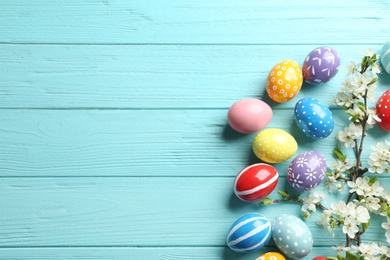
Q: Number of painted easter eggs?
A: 13